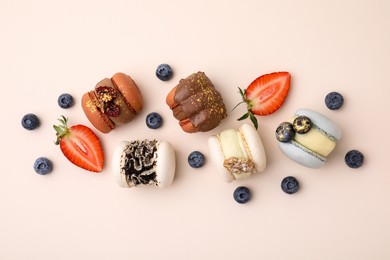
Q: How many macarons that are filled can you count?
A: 5